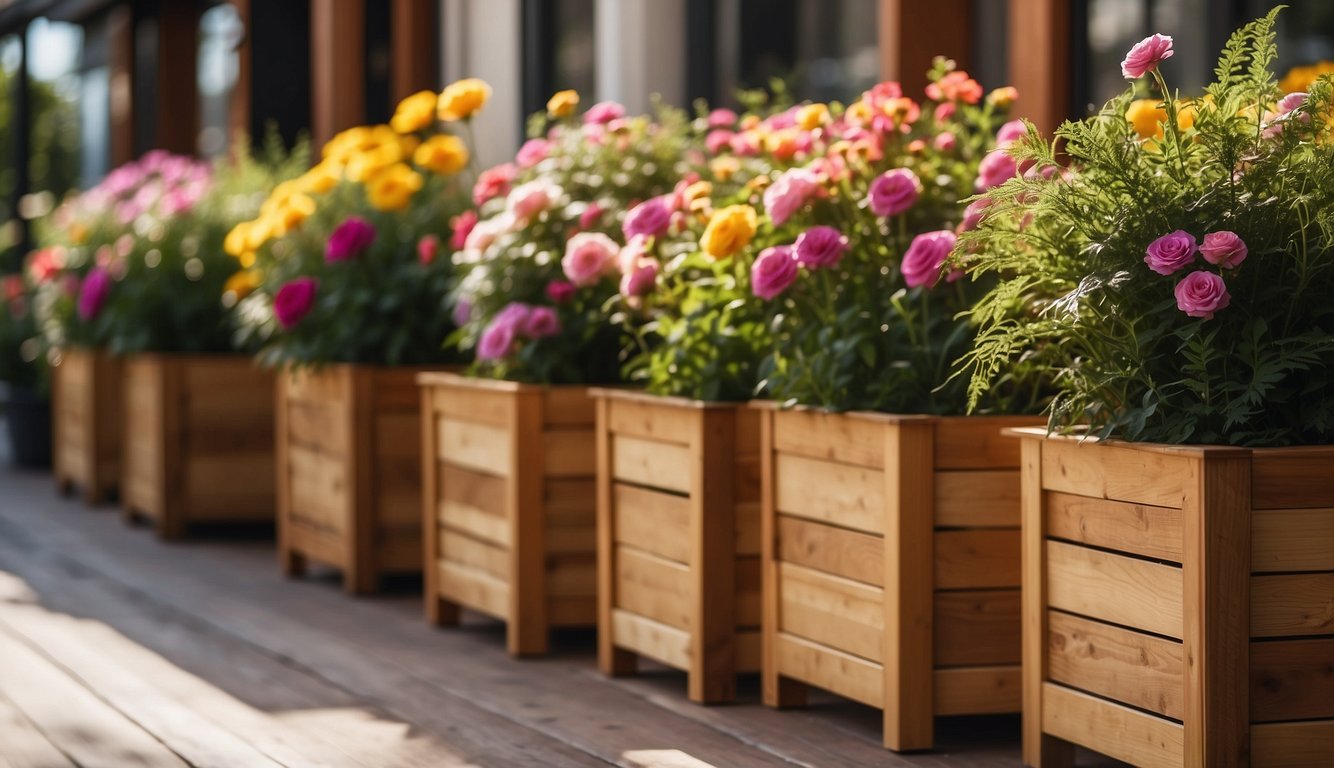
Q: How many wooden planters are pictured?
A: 7